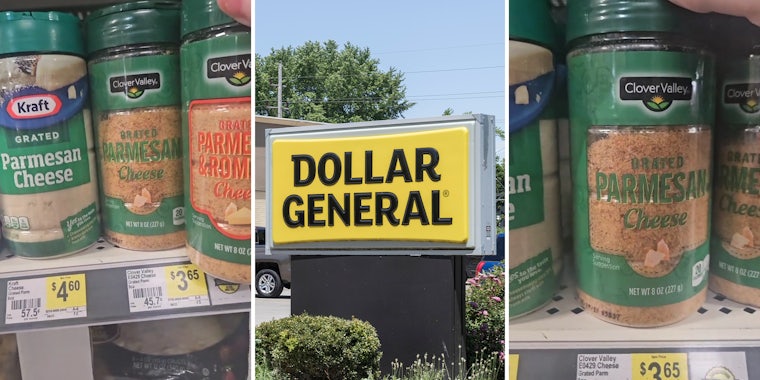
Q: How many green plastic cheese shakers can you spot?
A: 6